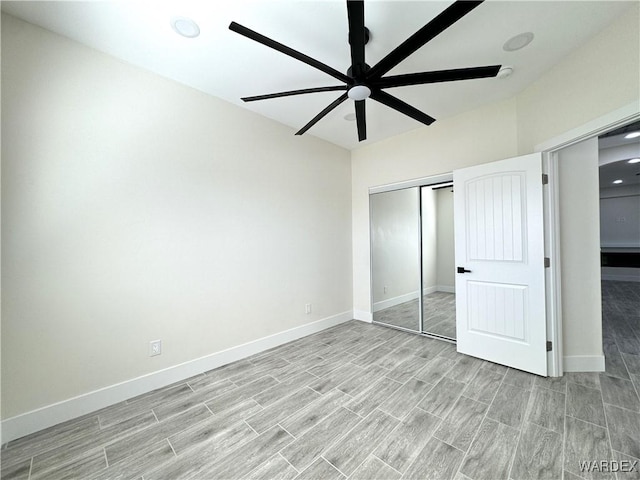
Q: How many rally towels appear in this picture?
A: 0